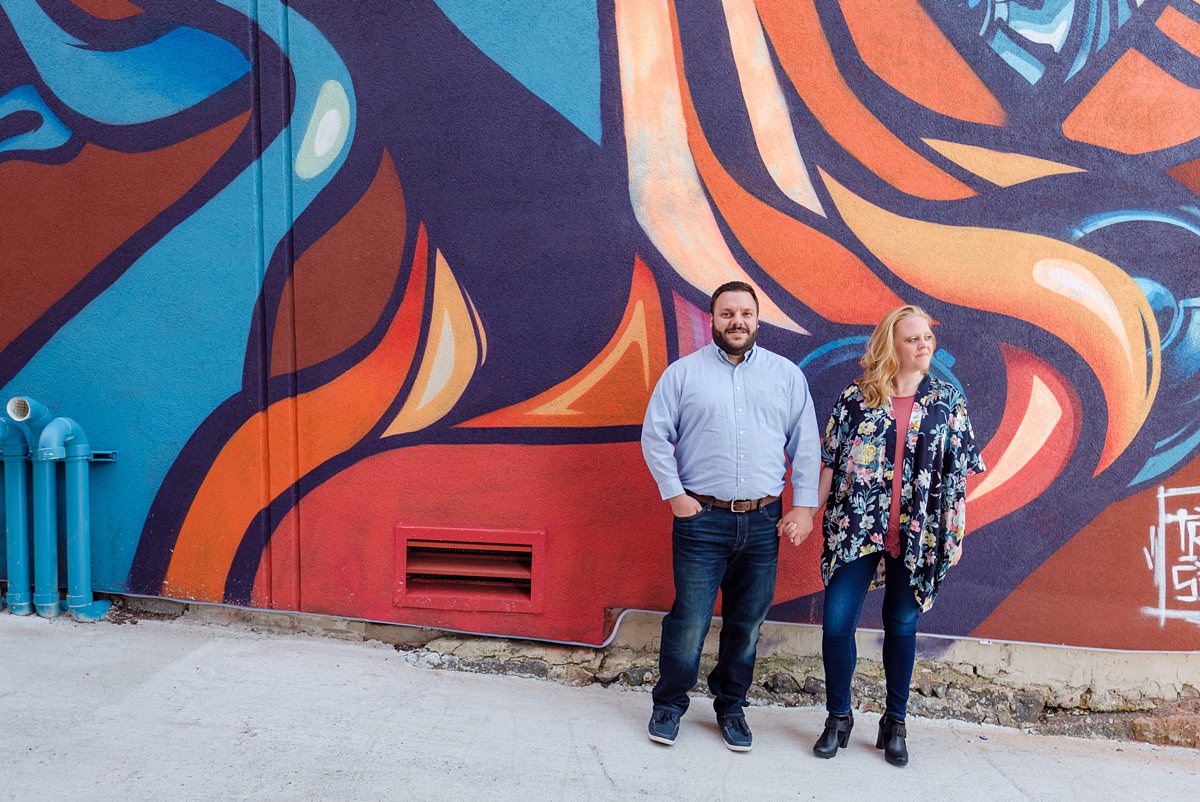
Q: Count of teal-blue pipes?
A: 3